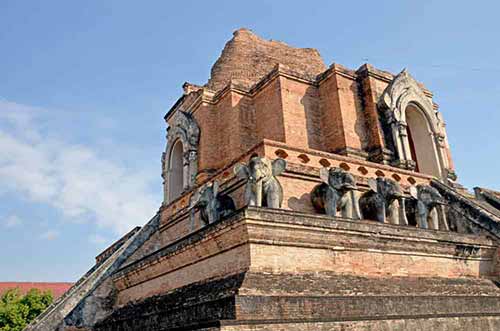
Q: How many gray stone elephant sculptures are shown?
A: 5